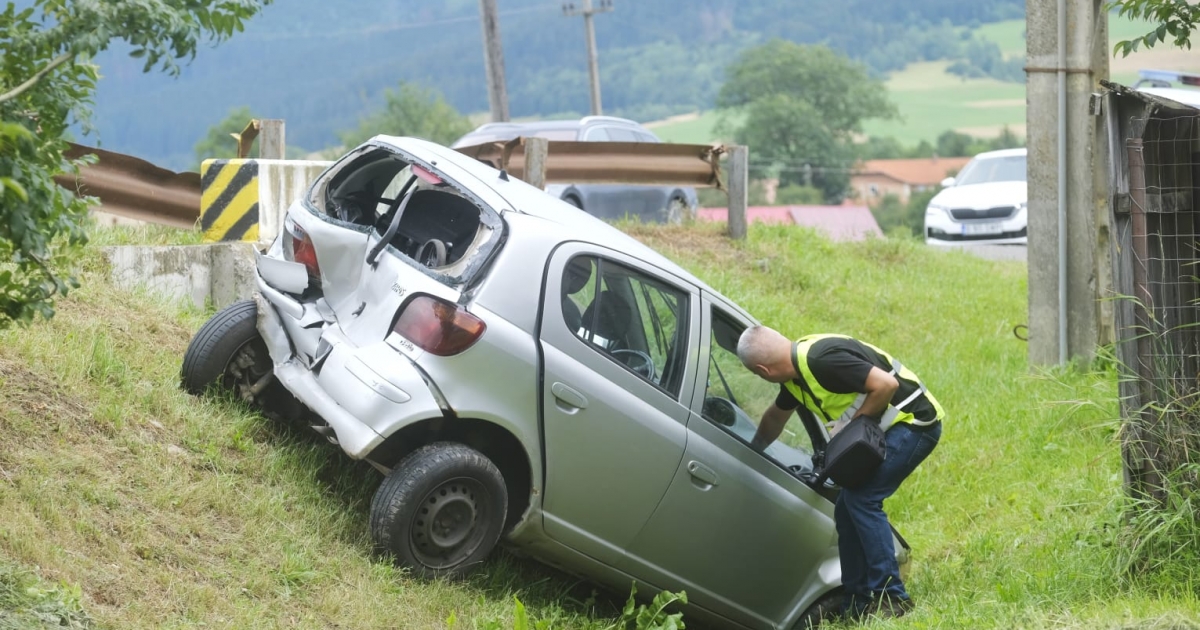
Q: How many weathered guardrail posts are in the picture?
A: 3